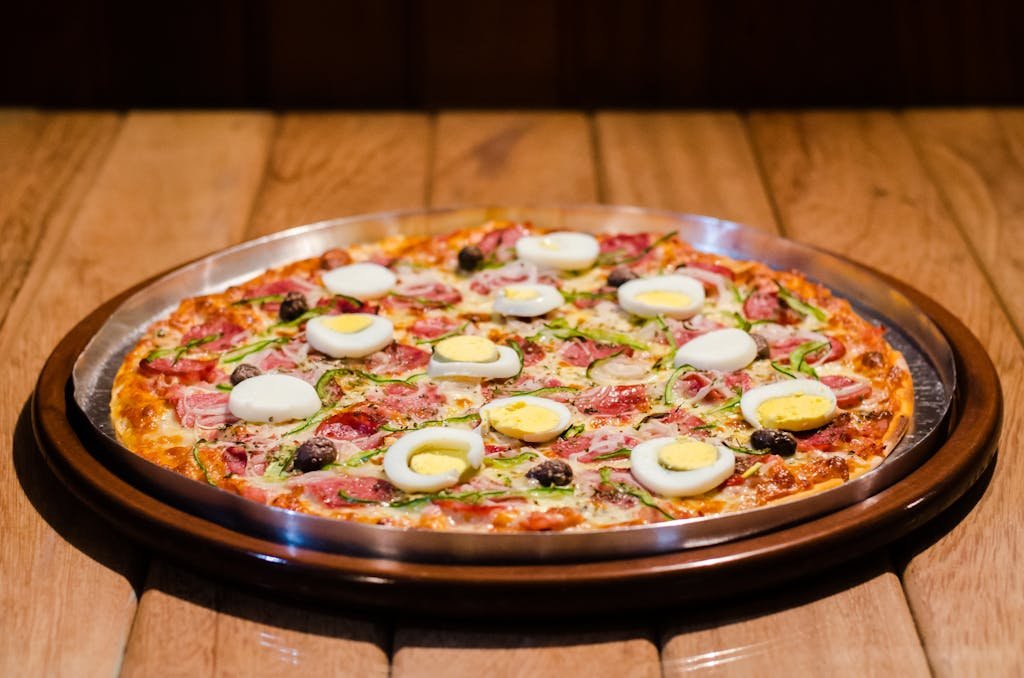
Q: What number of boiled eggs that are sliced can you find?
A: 12